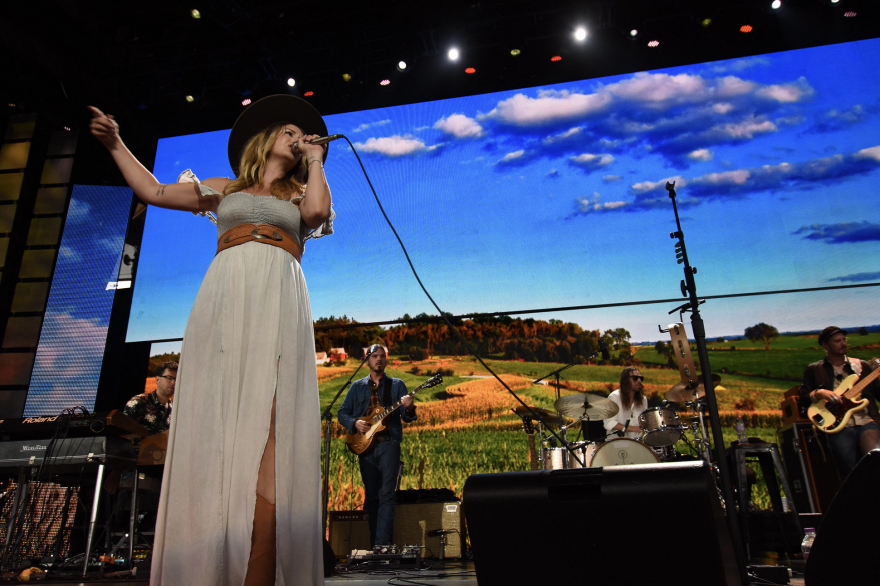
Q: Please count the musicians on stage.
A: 5